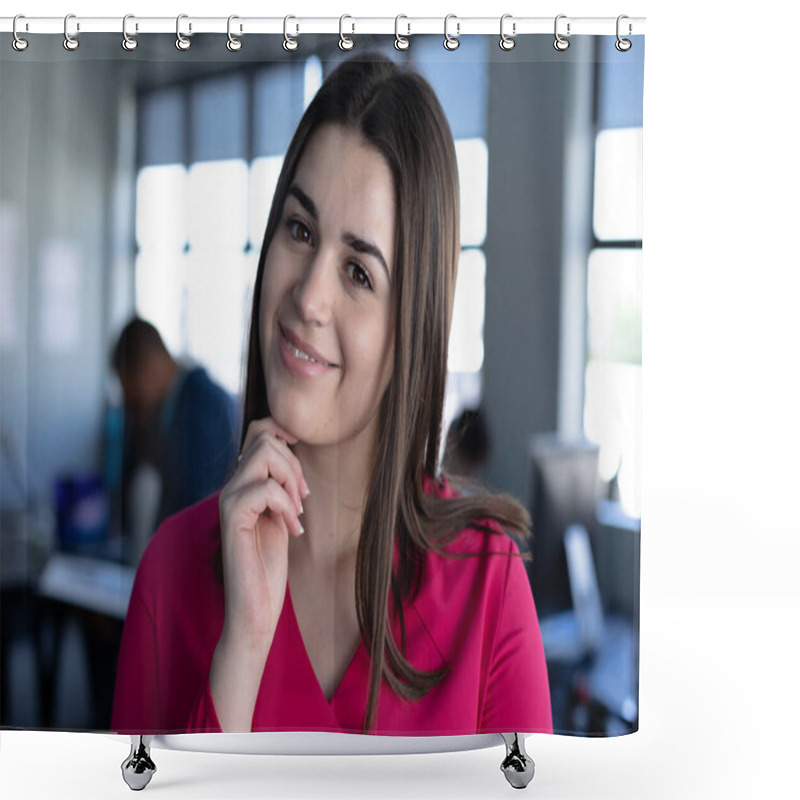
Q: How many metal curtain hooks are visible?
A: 12